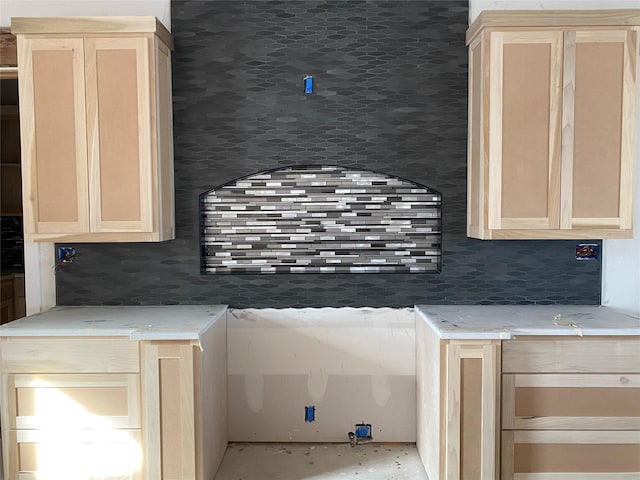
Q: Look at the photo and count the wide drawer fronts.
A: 6